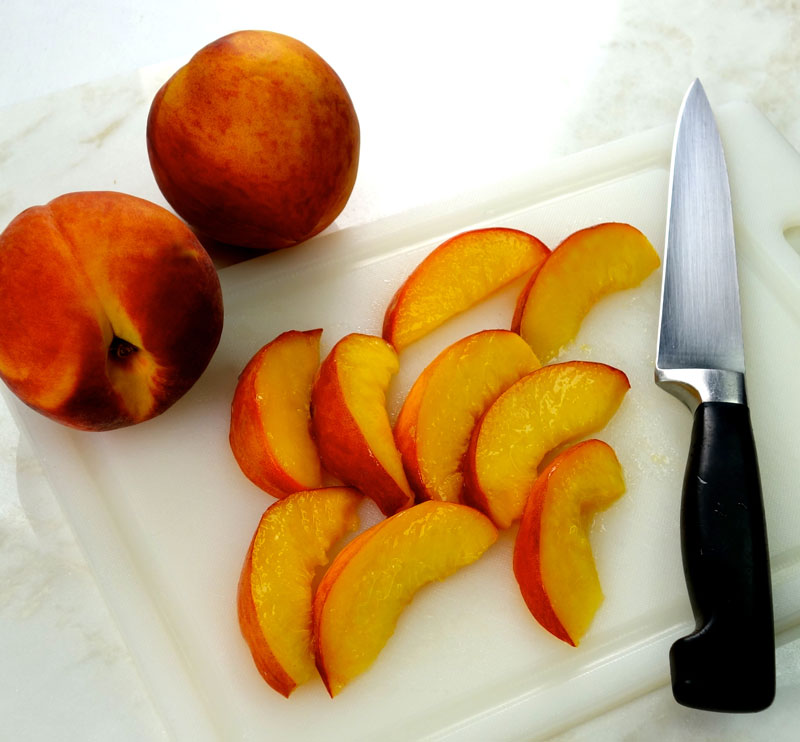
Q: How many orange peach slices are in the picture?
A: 9